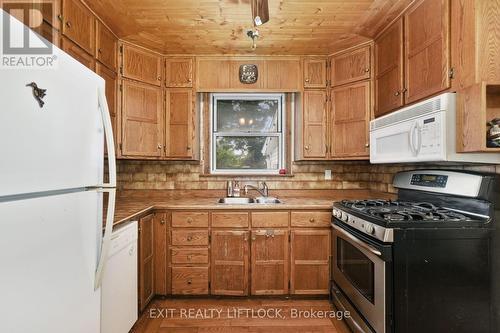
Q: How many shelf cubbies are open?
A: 1